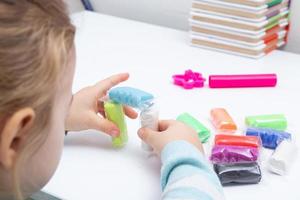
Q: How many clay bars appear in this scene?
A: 11